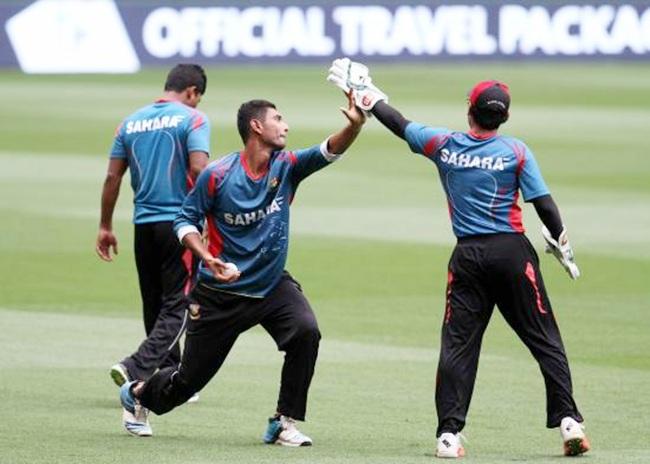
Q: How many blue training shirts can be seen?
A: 3